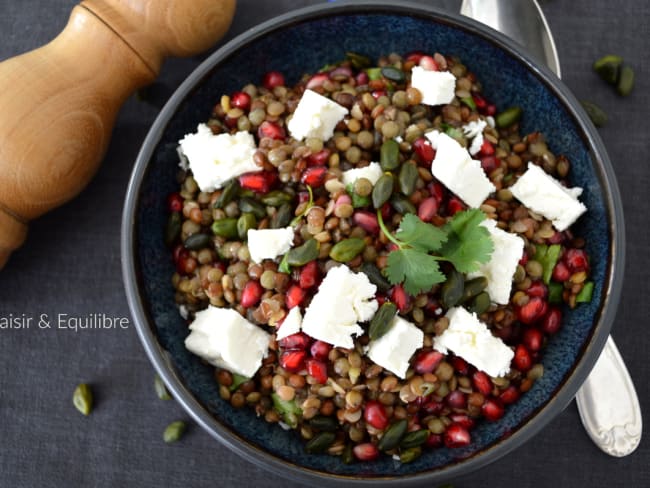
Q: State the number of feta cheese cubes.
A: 12